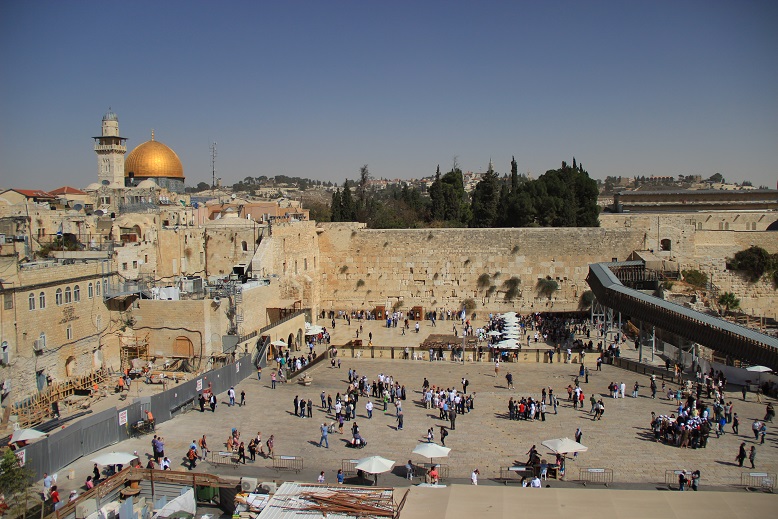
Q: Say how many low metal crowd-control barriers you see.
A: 8